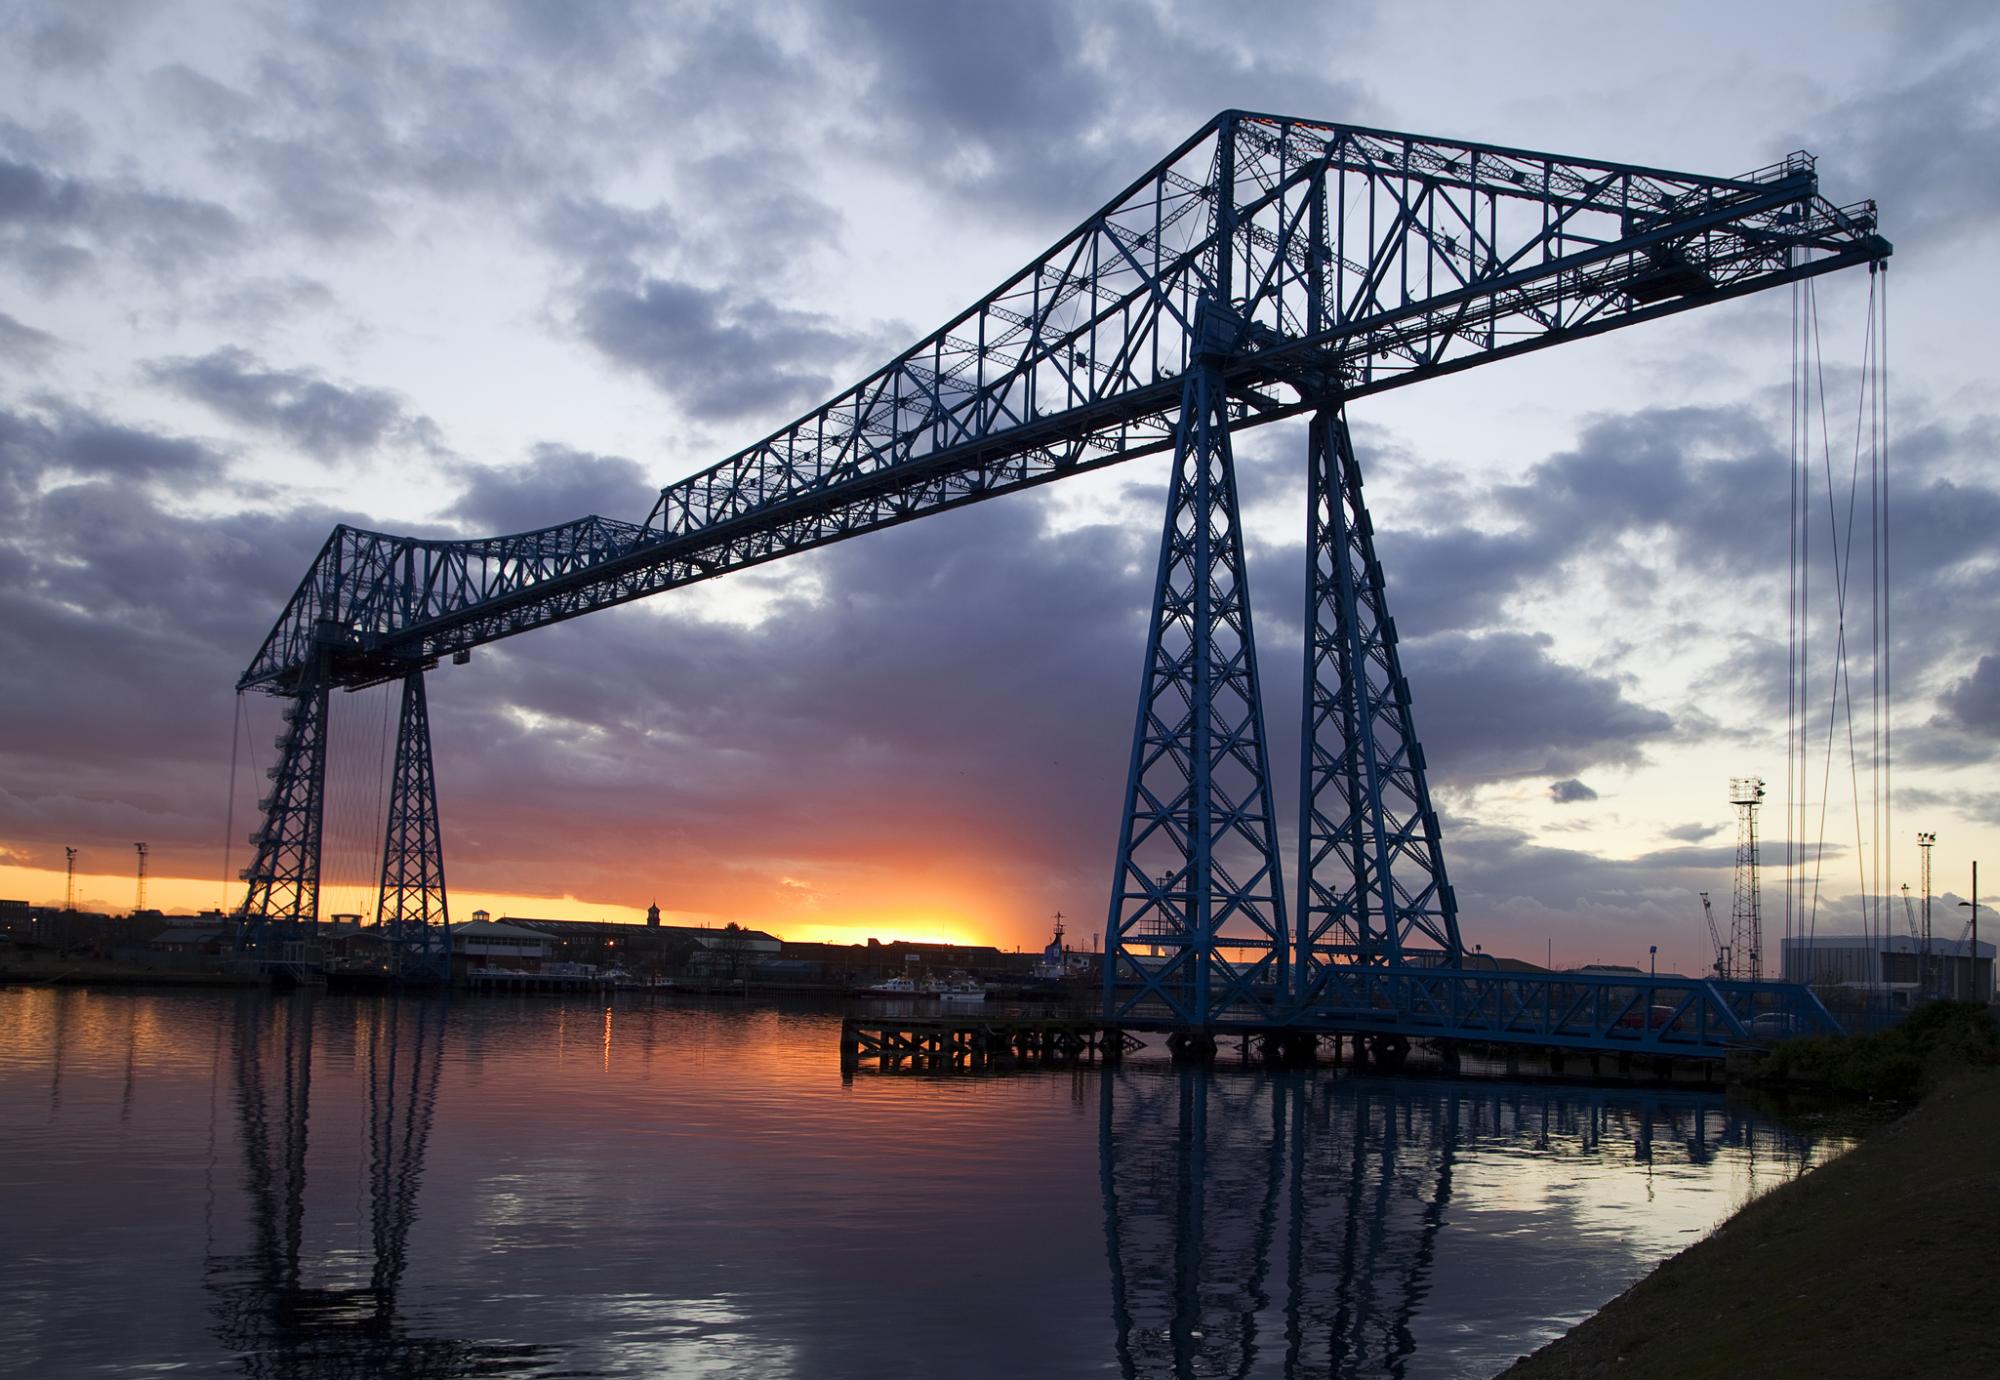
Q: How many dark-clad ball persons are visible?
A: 0